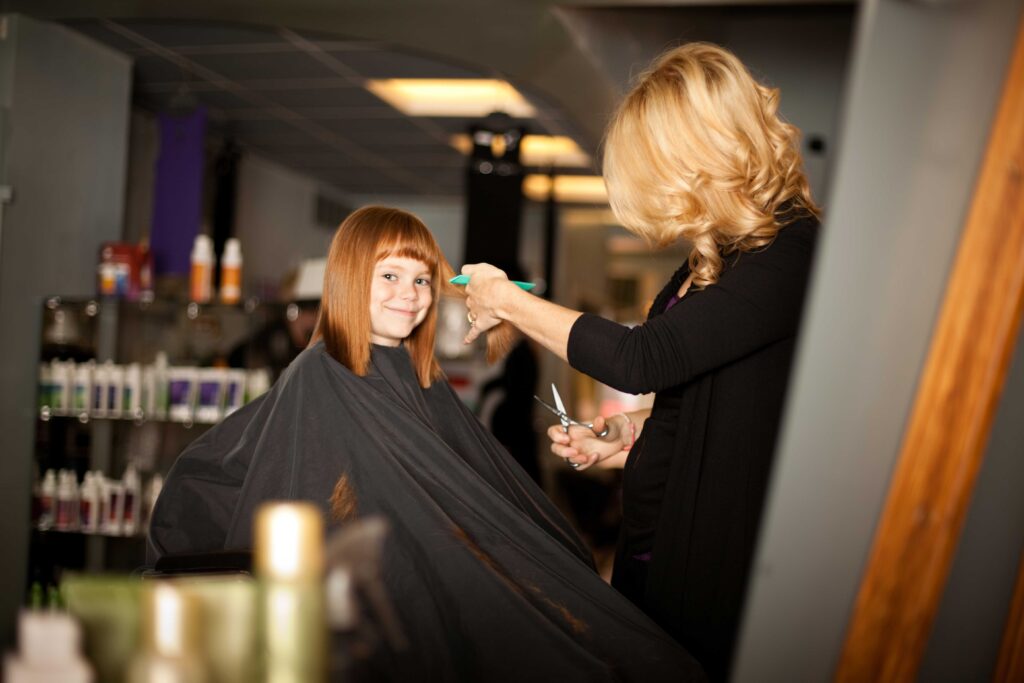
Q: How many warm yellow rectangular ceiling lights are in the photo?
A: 3